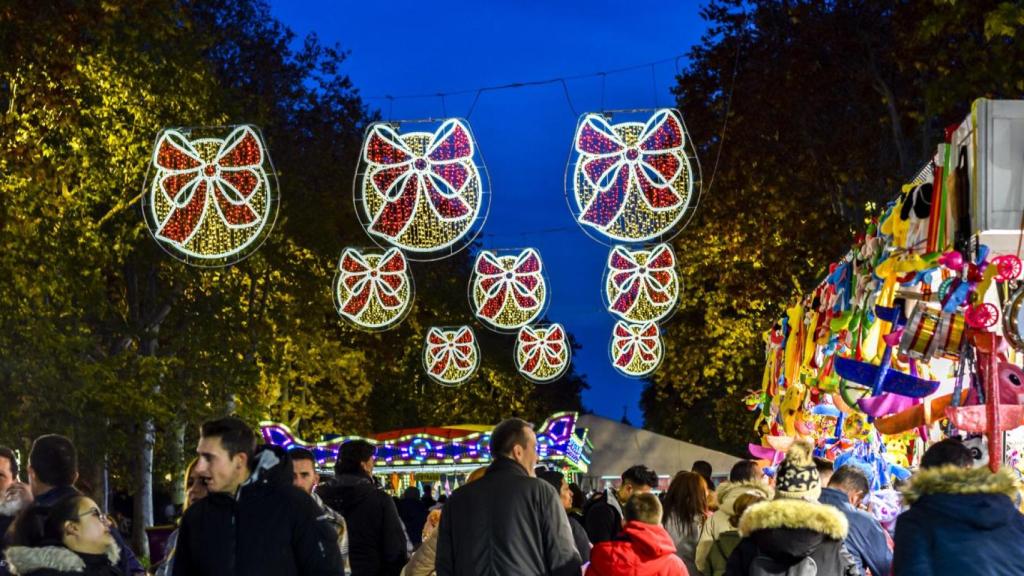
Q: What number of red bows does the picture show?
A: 9